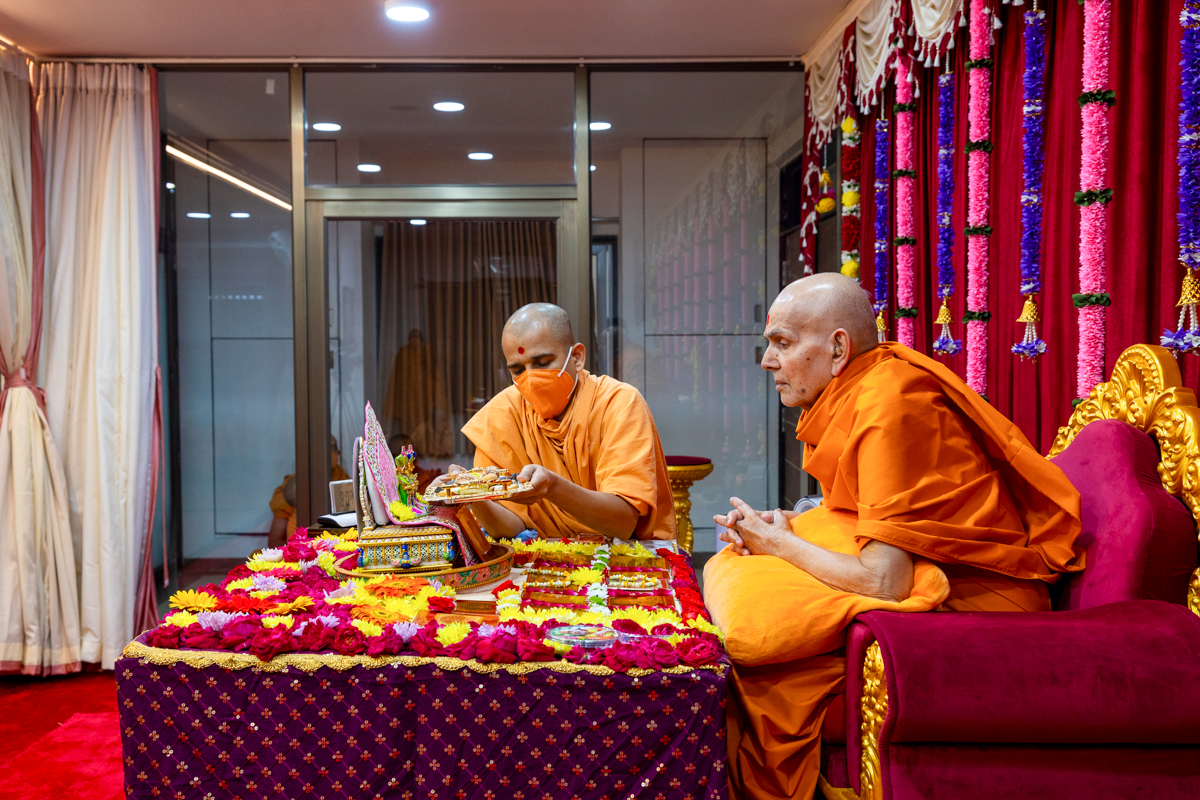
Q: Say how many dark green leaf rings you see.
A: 11